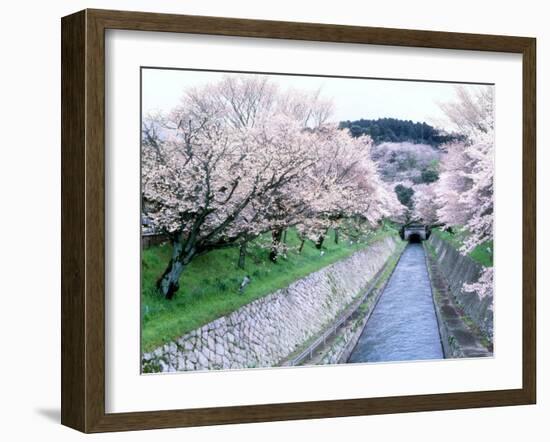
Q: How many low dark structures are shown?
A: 1